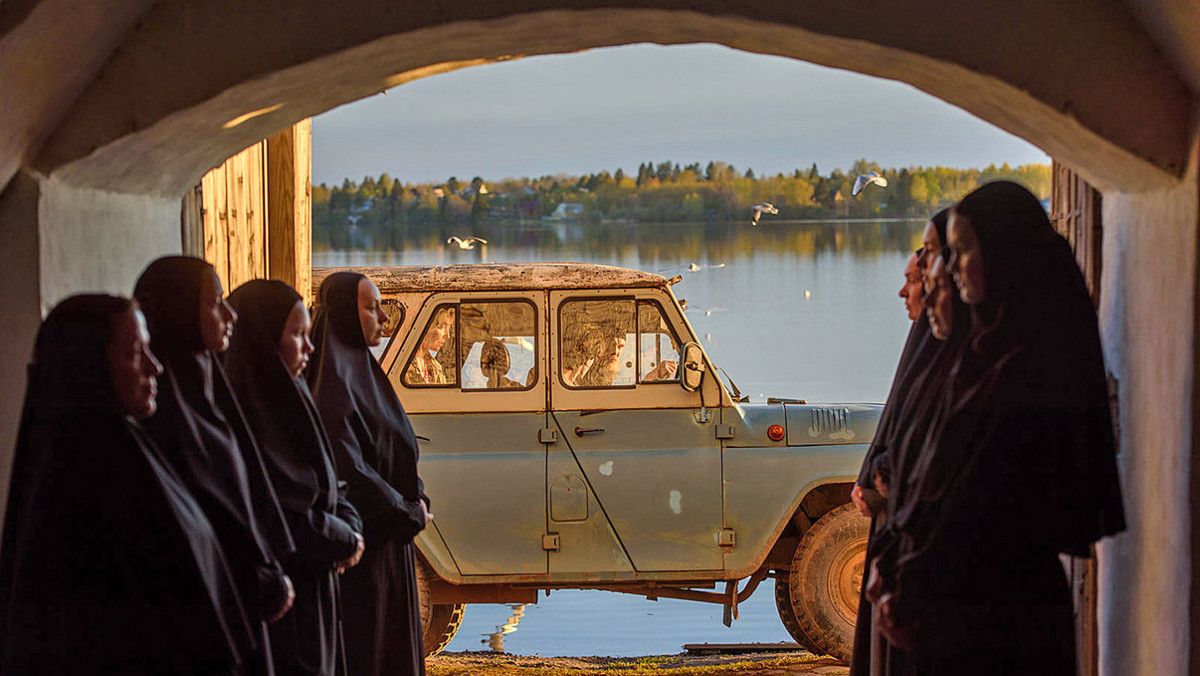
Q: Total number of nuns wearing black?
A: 8